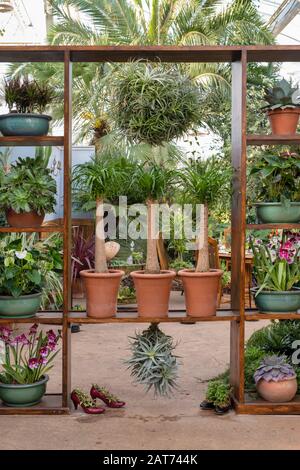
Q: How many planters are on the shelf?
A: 11